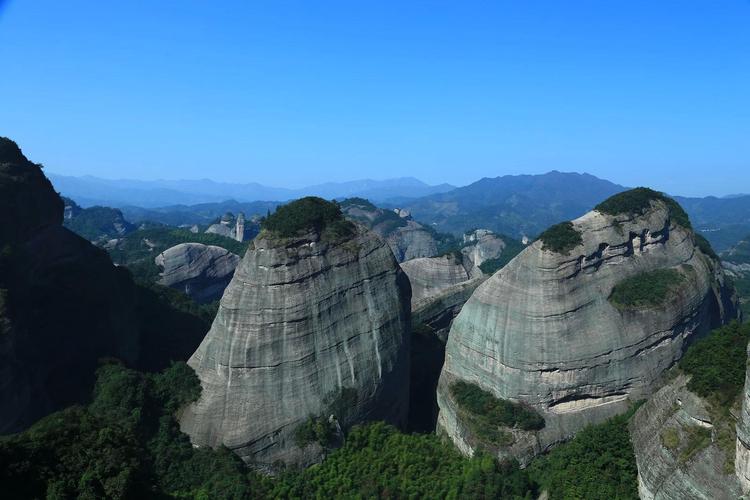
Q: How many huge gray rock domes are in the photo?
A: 2